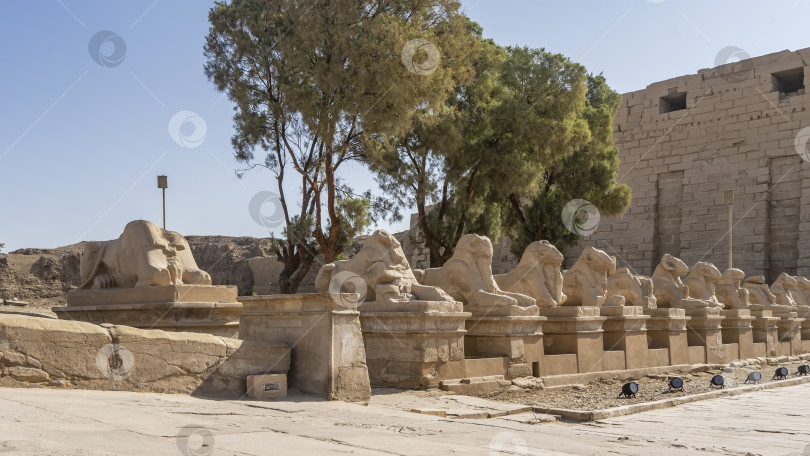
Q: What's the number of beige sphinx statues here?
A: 12